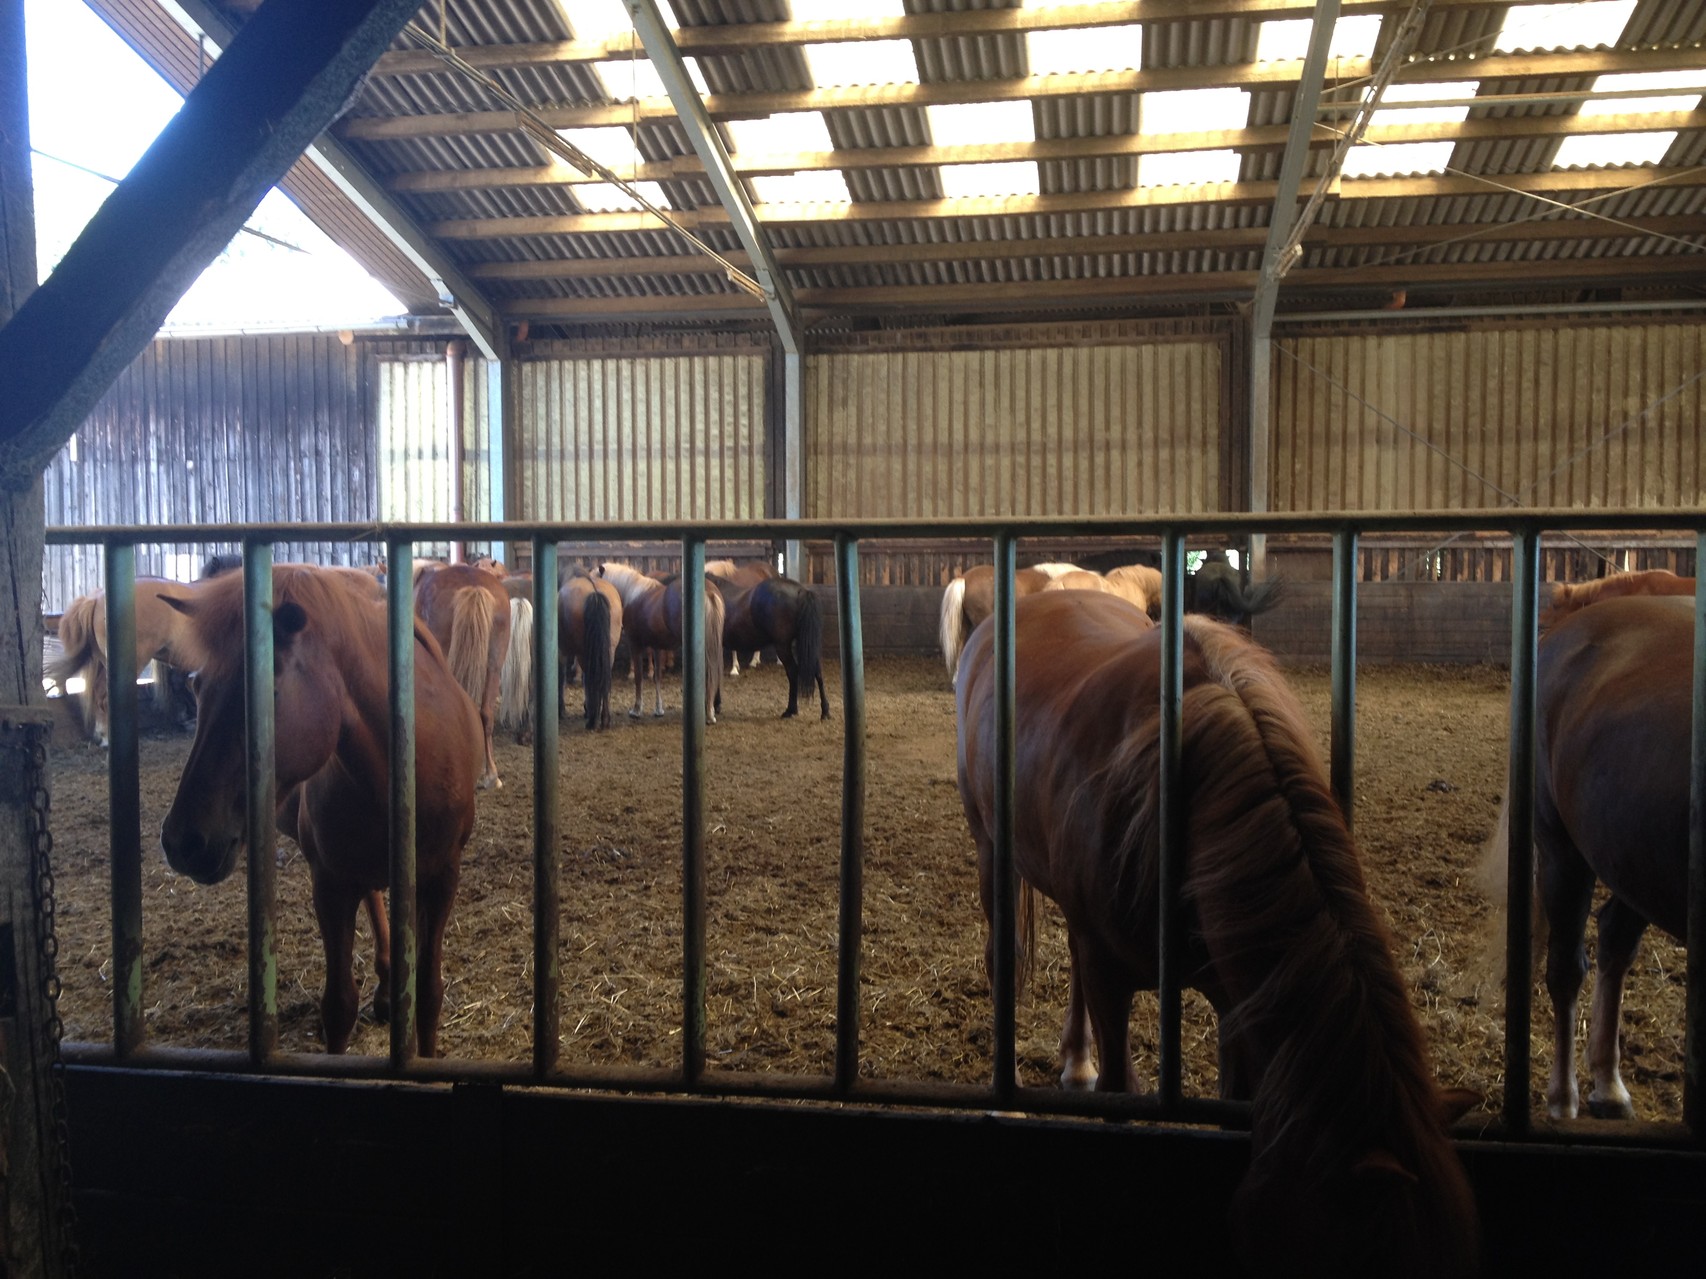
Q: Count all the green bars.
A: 11